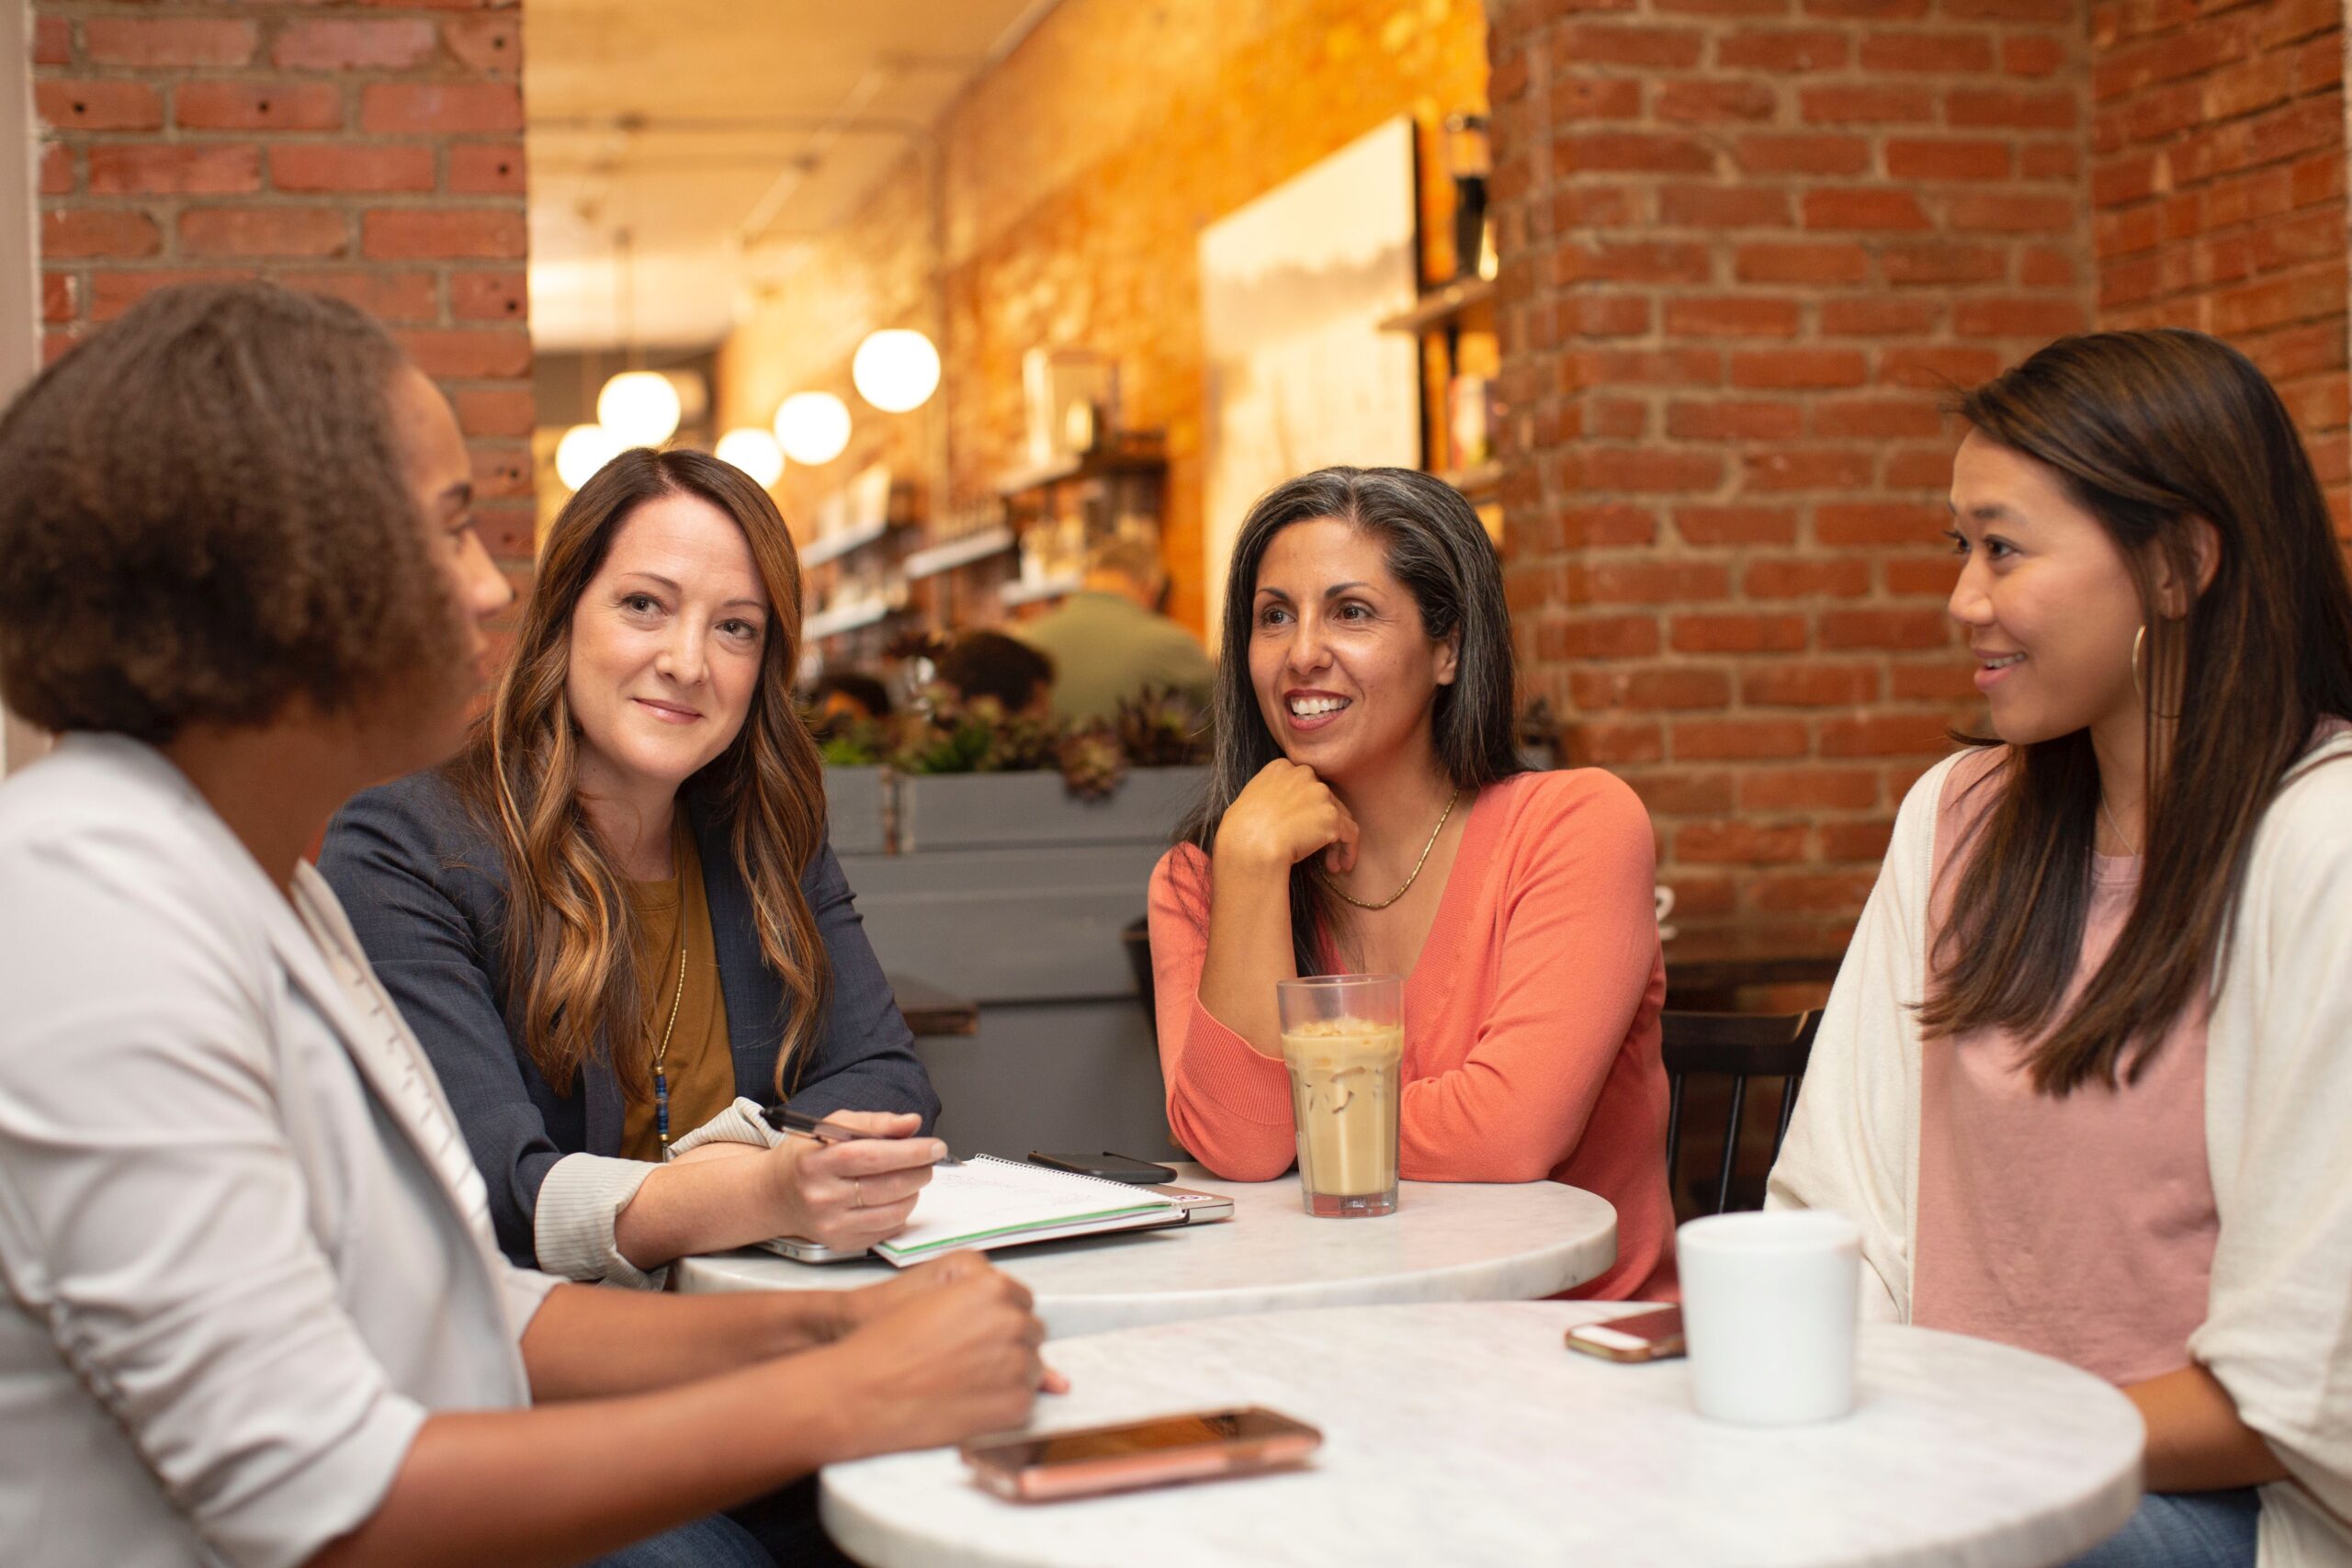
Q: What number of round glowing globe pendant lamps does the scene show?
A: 5